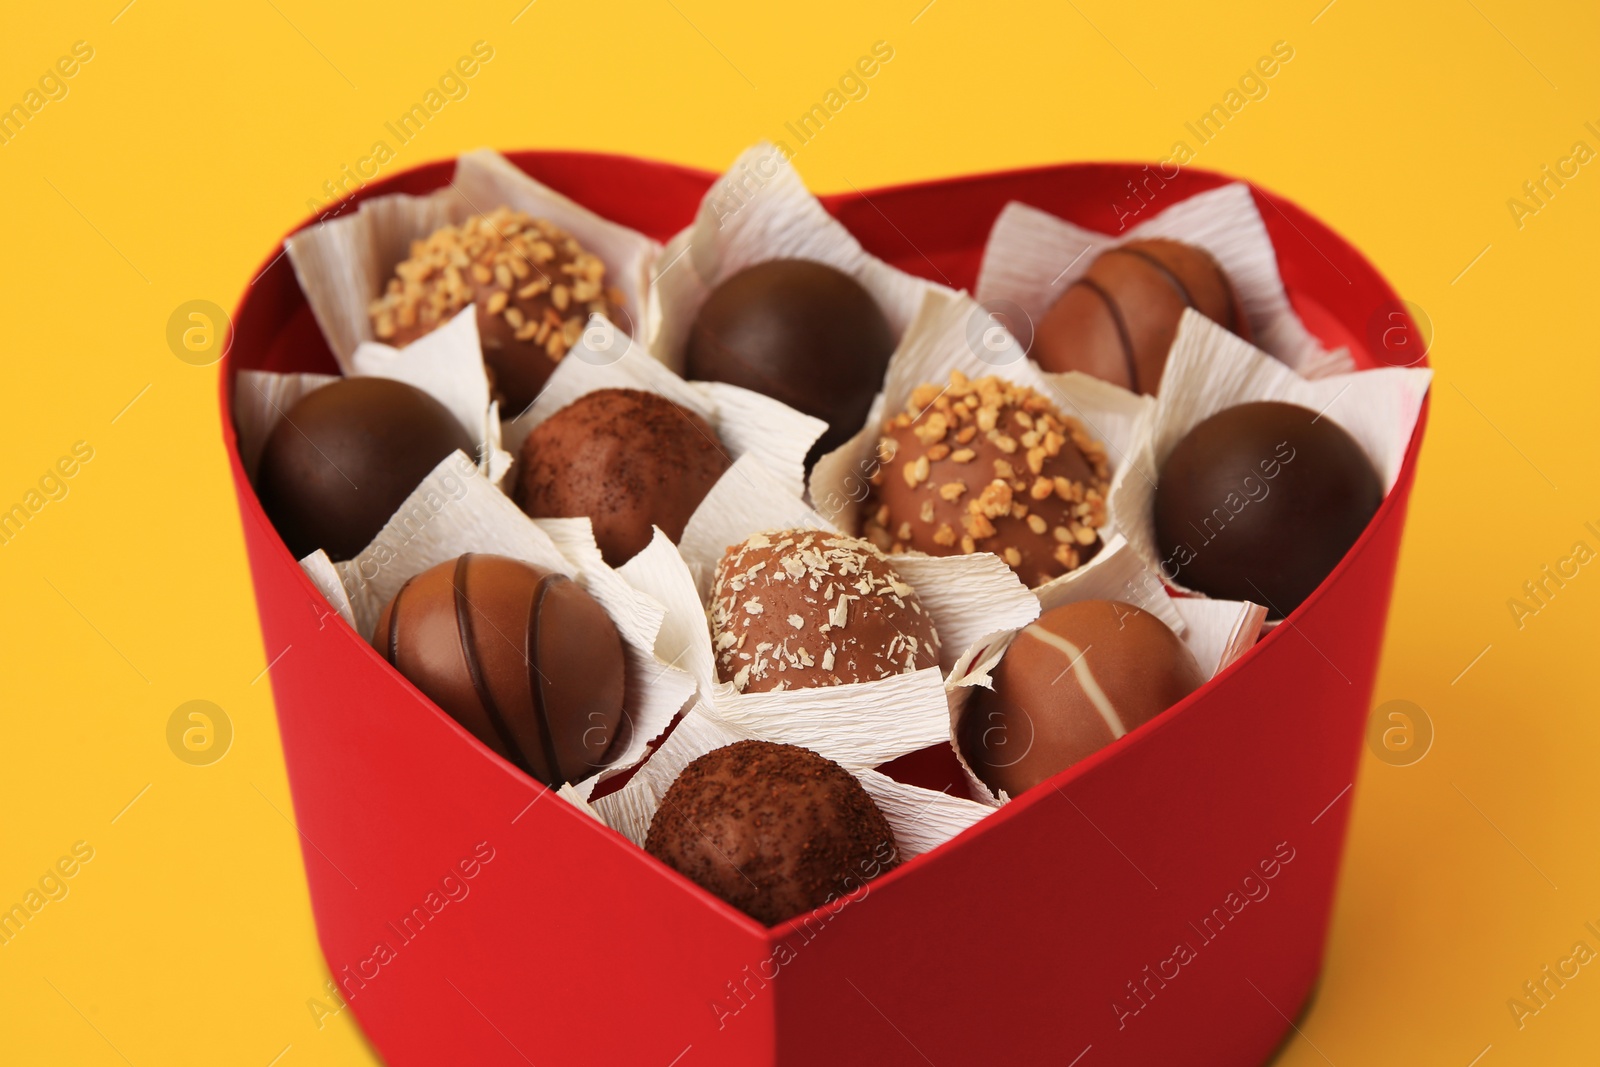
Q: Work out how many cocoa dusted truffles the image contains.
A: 2